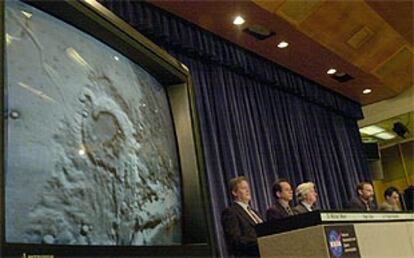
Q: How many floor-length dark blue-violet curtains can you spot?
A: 1